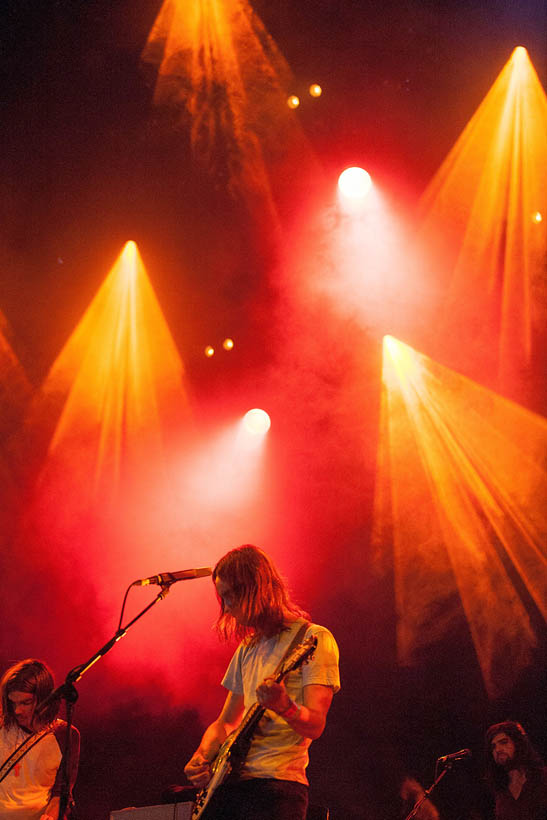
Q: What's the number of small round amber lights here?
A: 5